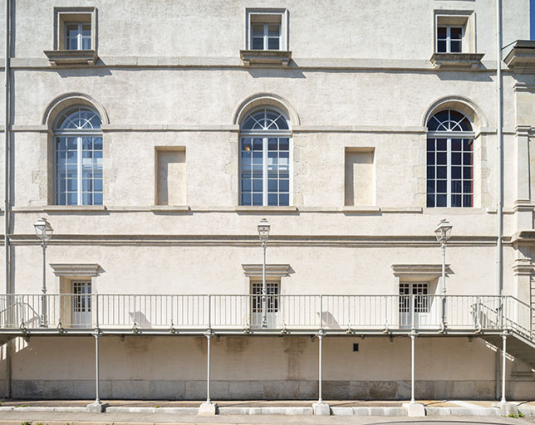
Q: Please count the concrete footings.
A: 5